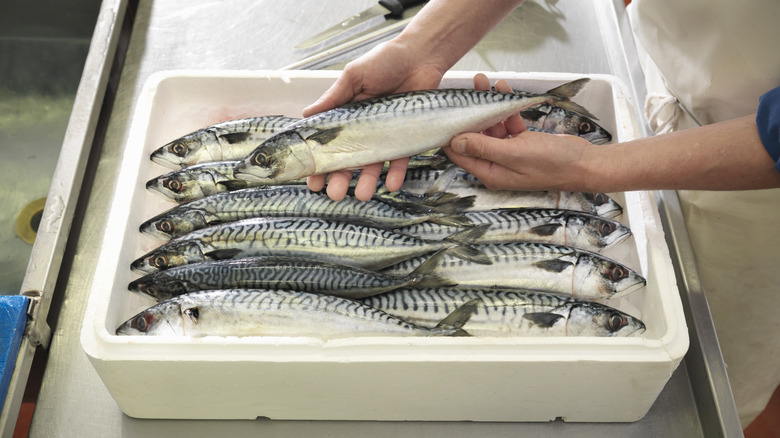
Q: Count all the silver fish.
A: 12